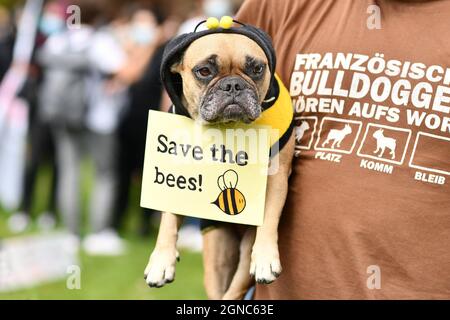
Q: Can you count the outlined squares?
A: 4